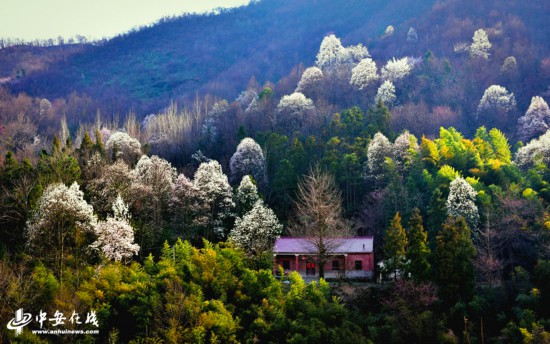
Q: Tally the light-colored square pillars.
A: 3